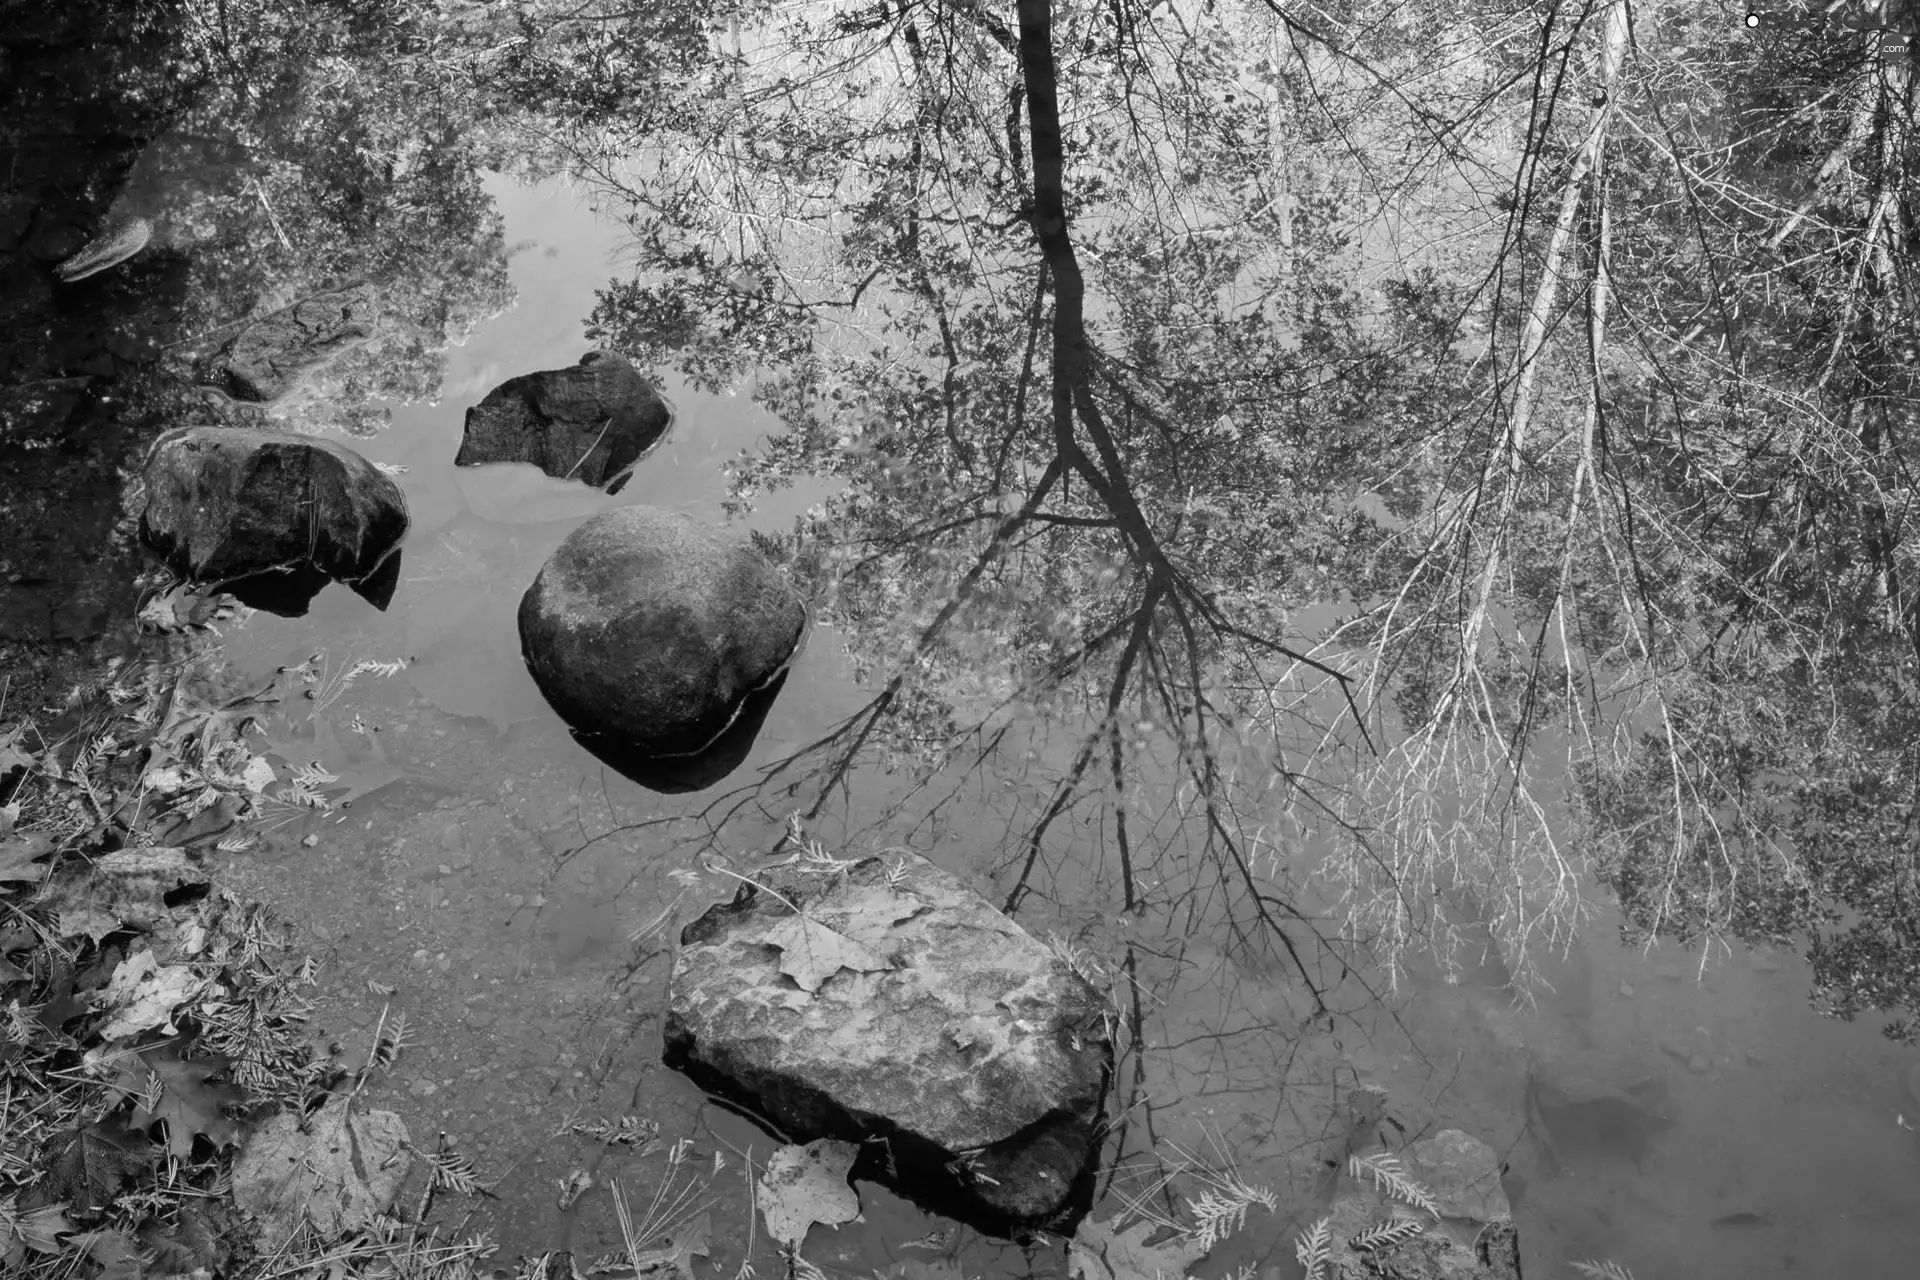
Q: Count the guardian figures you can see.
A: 0